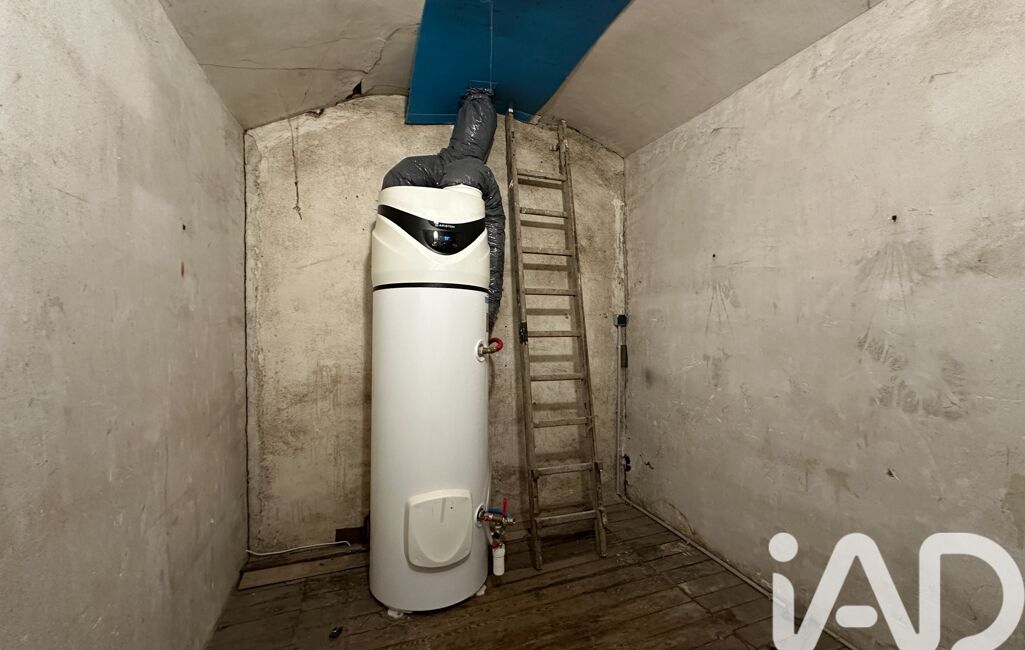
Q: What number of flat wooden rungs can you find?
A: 9